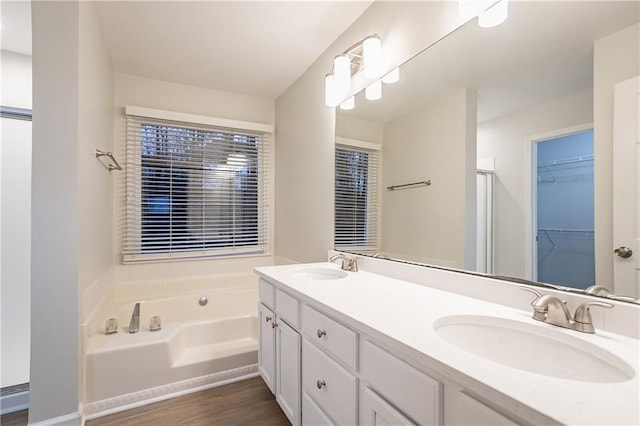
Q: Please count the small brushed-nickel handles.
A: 4